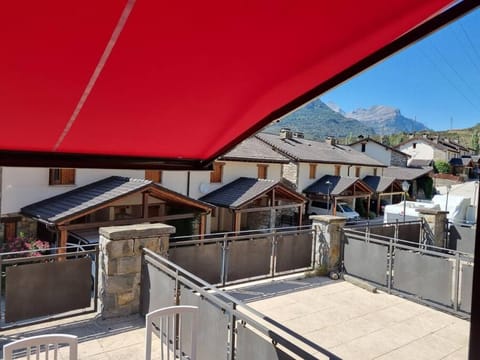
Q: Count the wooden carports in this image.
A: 4